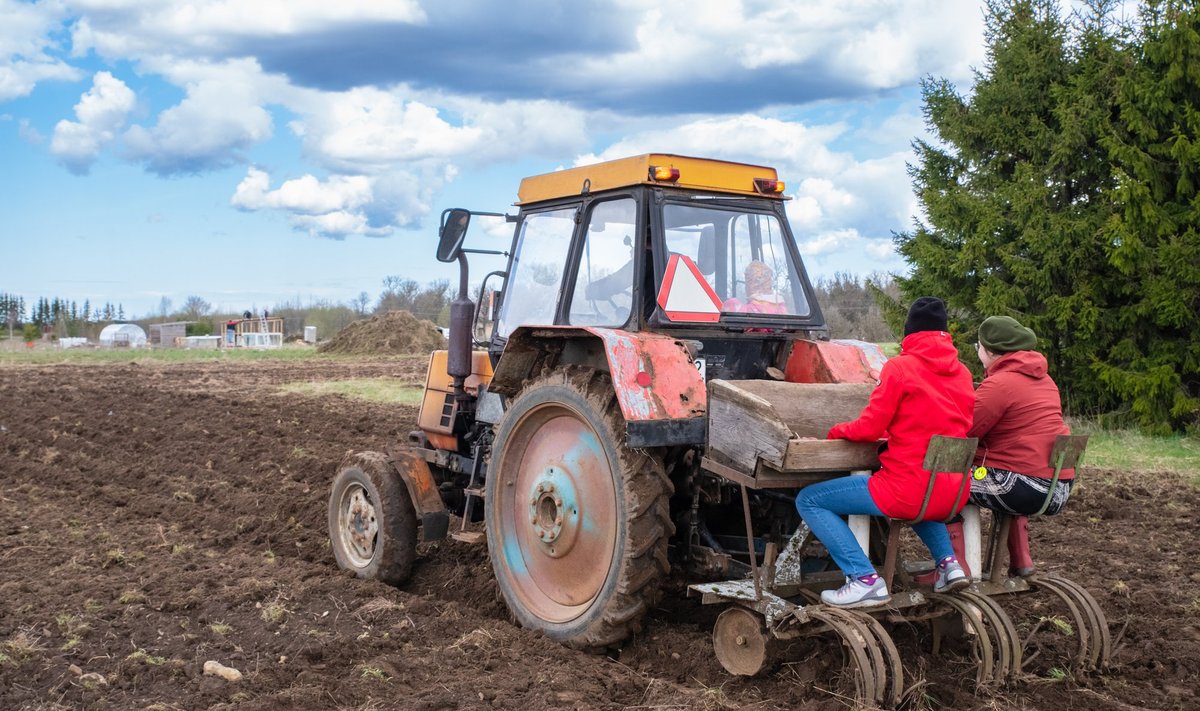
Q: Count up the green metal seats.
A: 2